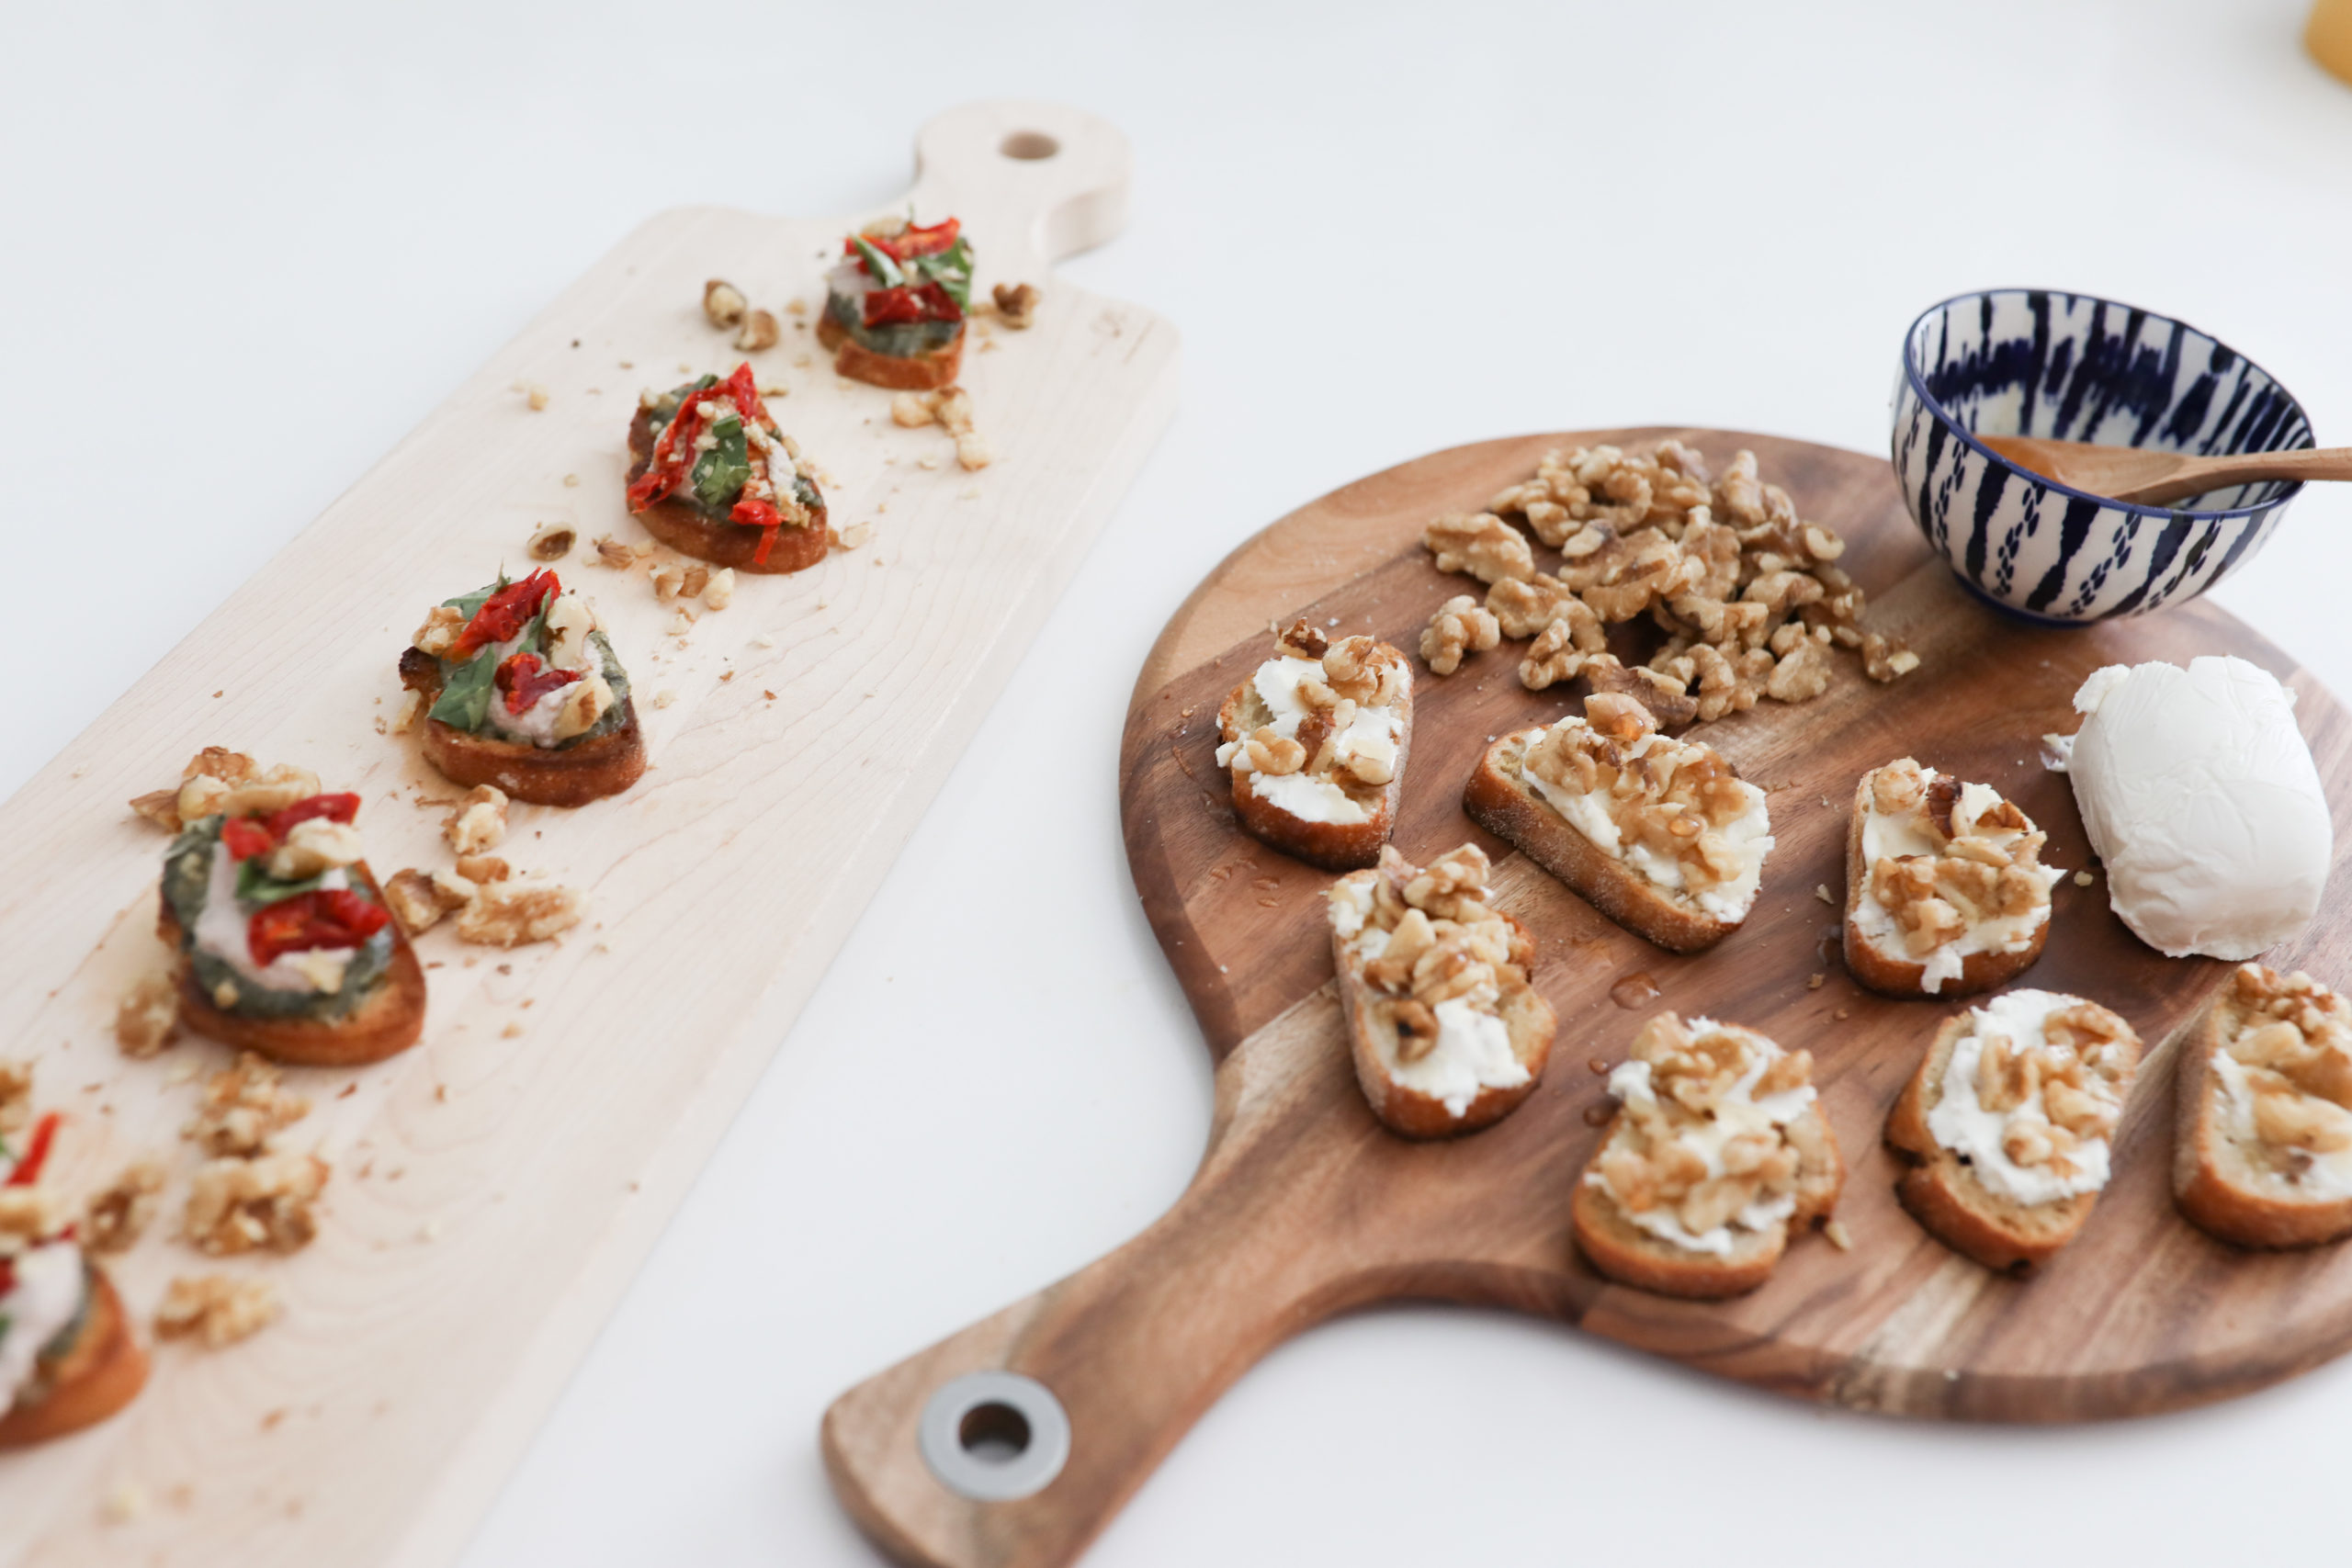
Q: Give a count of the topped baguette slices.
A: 12